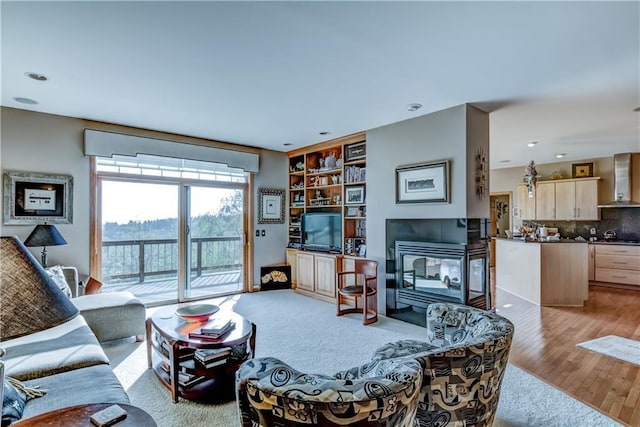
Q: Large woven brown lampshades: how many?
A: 1